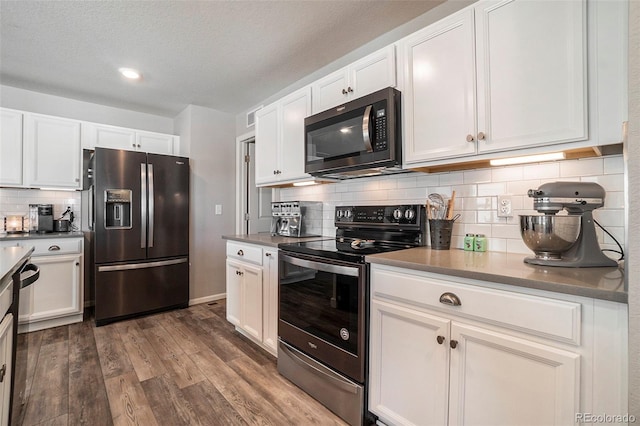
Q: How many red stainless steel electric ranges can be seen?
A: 0